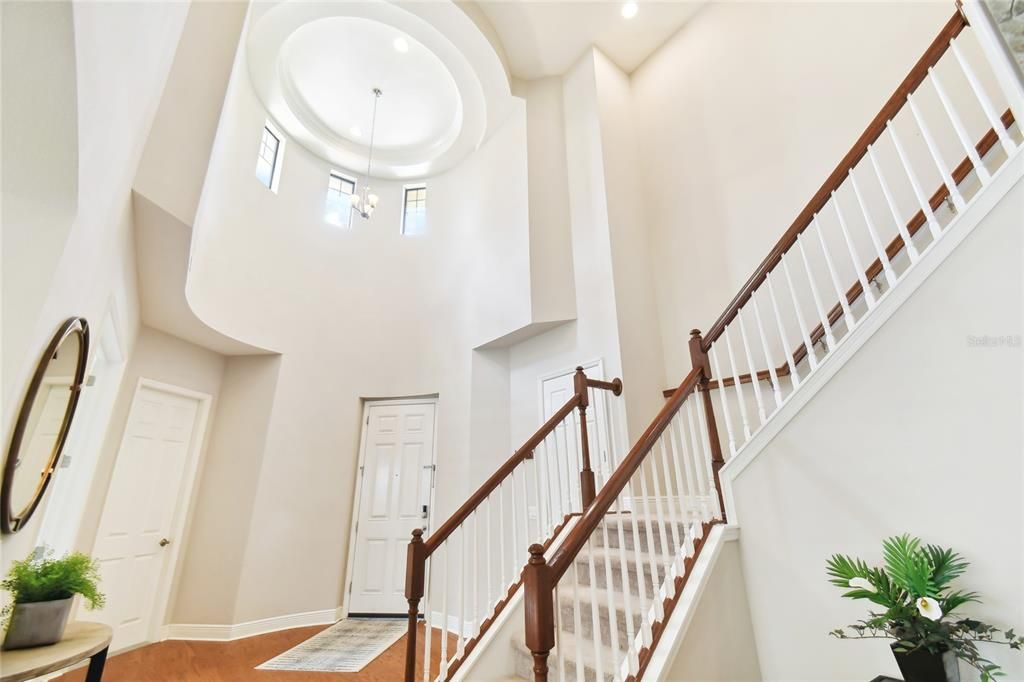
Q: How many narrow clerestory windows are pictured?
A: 3